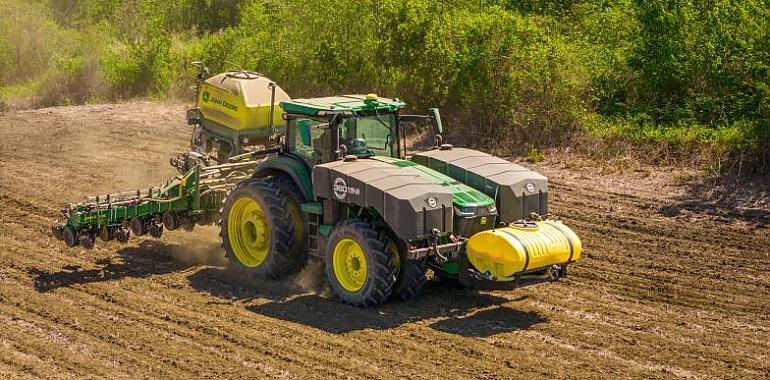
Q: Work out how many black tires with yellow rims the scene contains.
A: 4